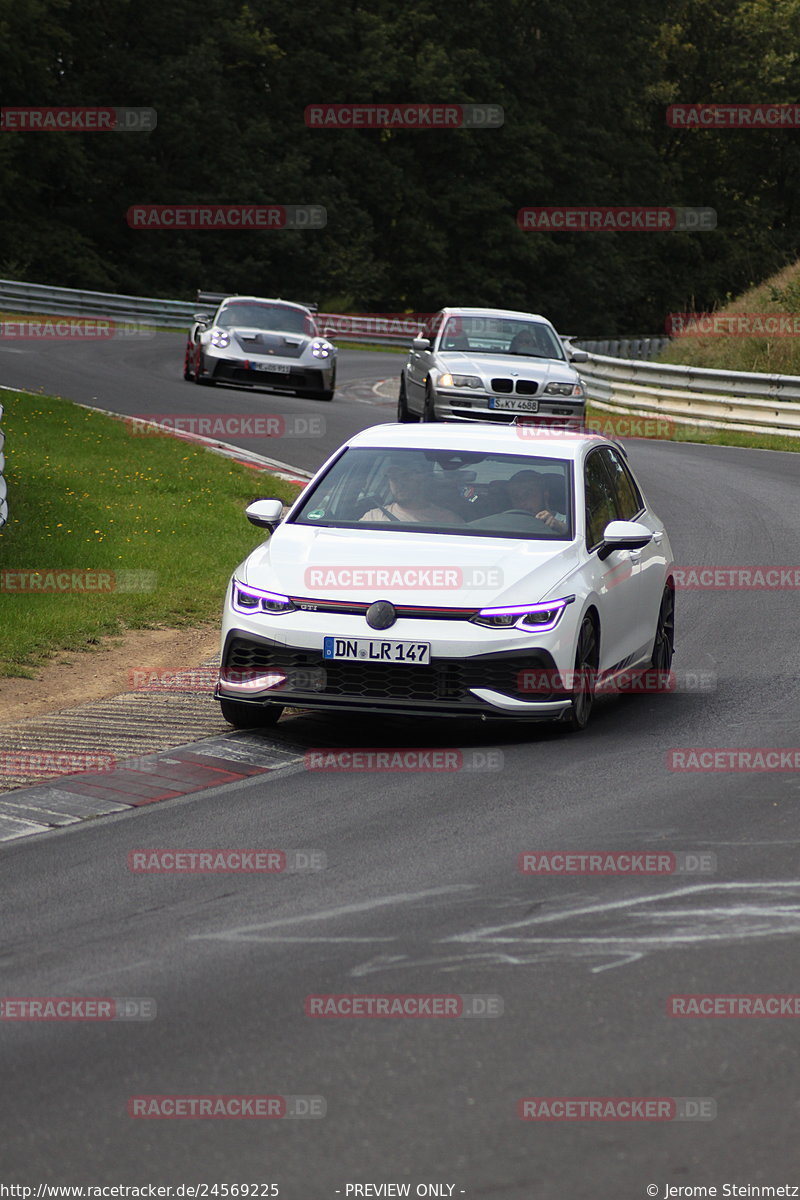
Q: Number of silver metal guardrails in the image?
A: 2